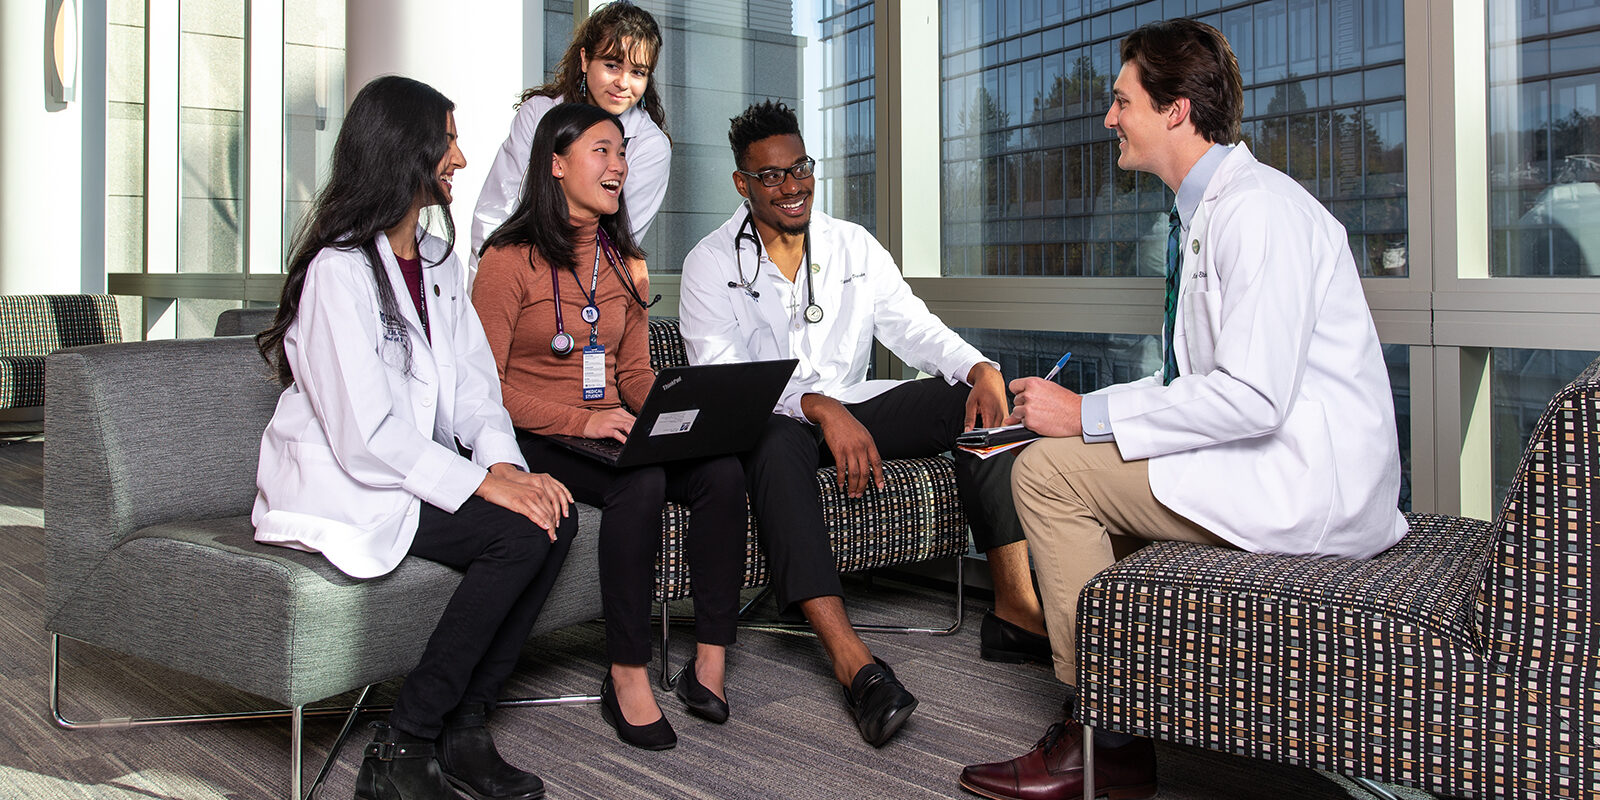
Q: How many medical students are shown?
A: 5